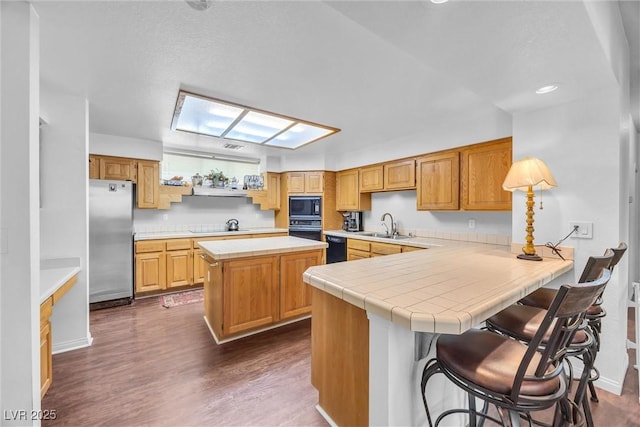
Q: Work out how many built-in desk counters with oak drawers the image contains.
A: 1